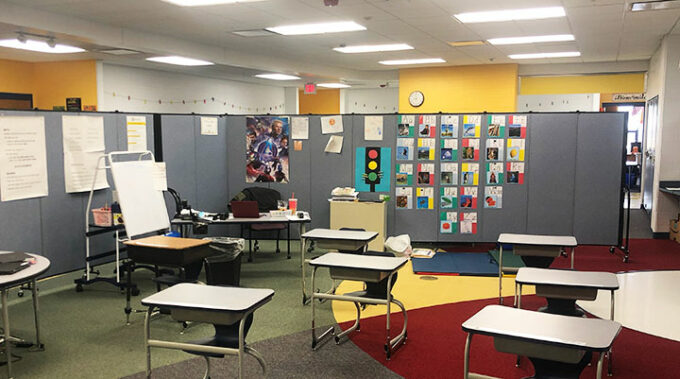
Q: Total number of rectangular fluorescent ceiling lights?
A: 11